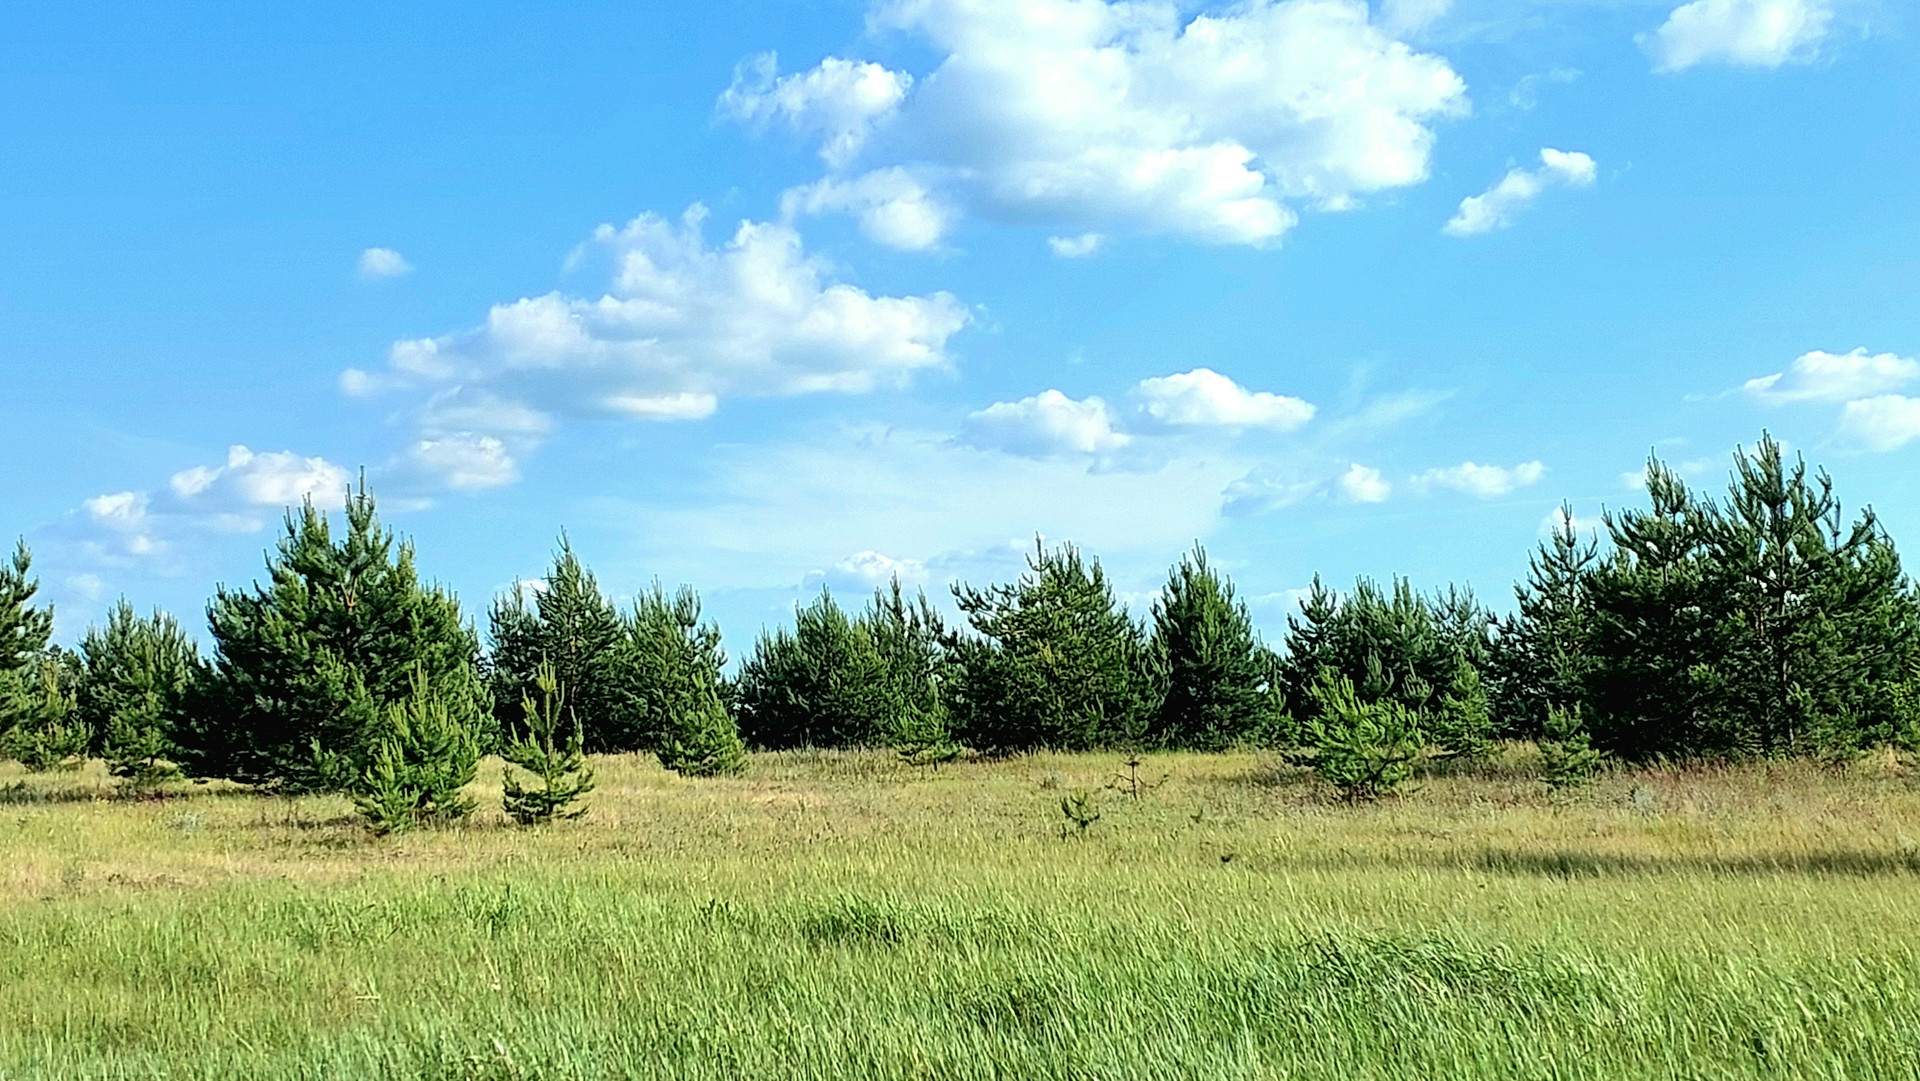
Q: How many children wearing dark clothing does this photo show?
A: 0